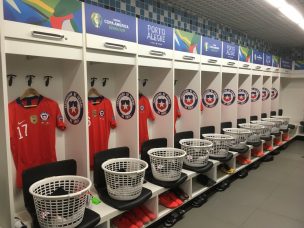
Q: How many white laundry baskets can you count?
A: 10